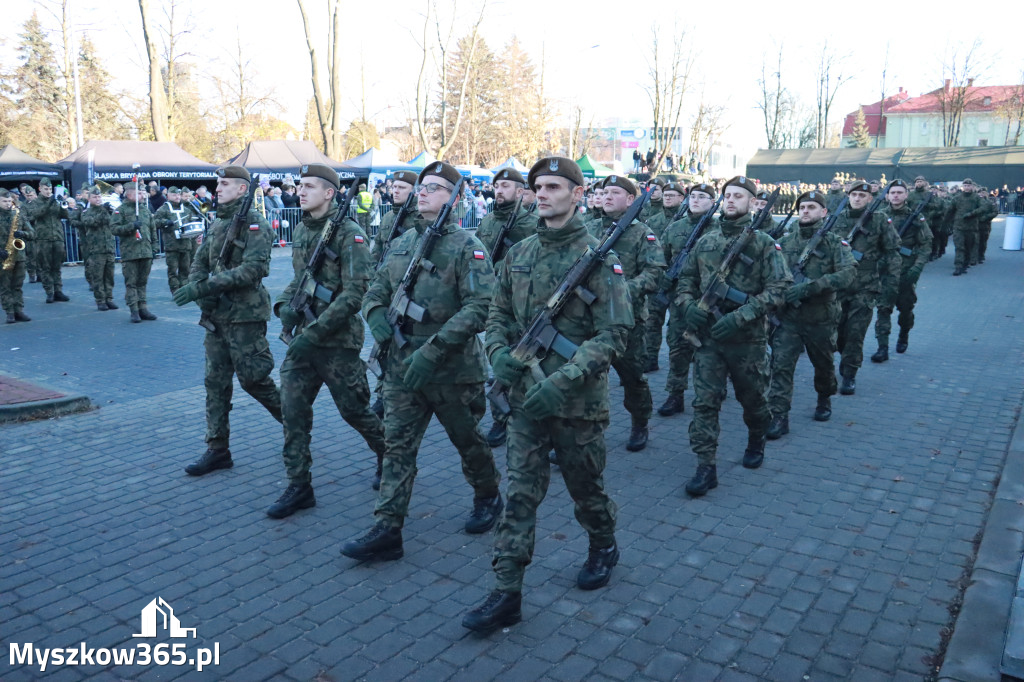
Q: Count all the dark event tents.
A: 3